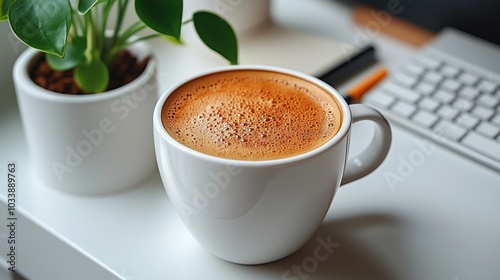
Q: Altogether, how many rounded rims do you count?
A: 2